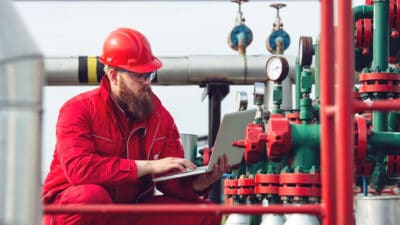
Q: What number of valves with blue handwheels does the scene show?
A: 2